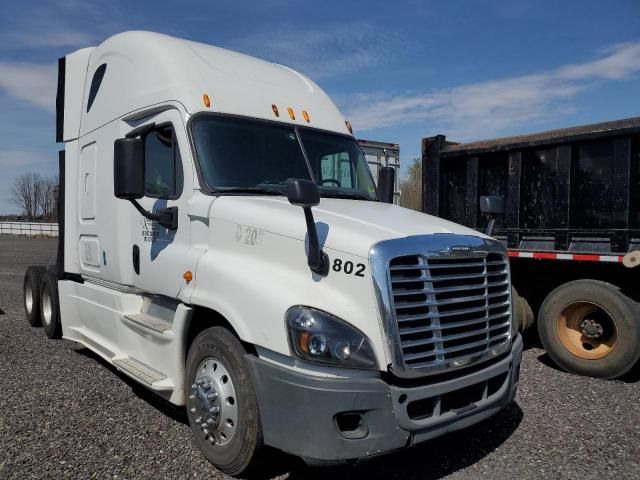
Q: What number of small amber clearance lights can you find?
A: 5